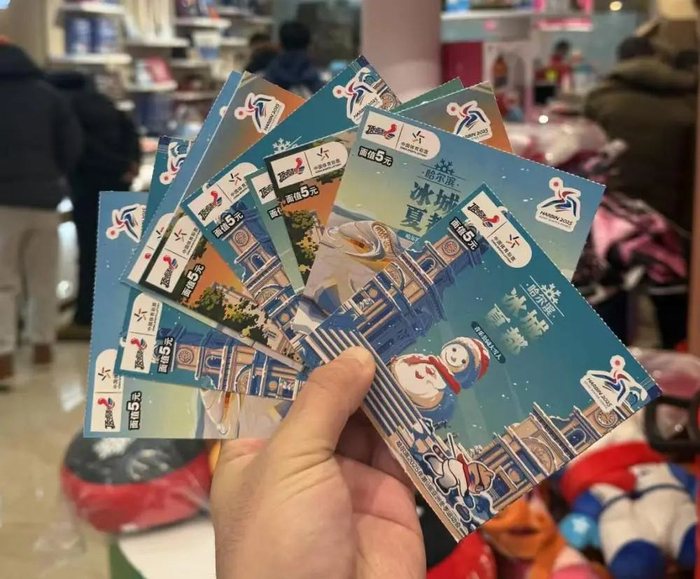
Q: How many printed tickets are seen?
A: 9